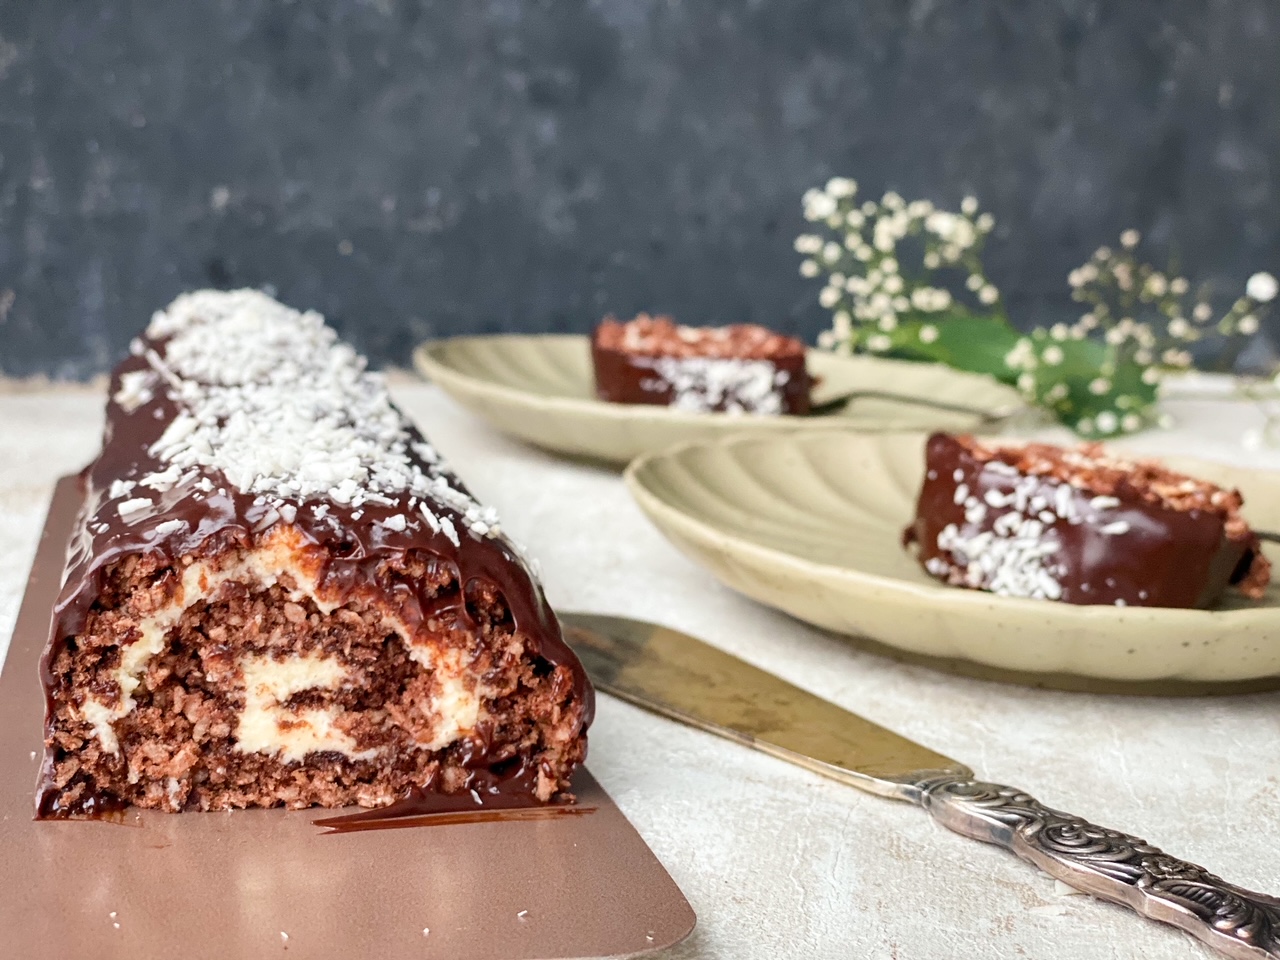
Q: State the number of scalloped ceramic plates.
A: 2